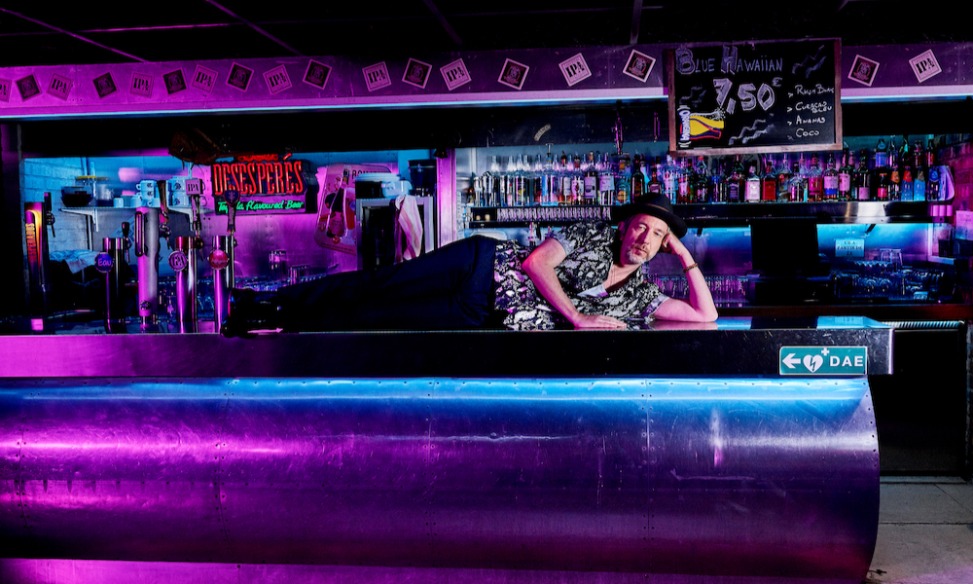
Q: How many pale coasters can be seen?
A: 9